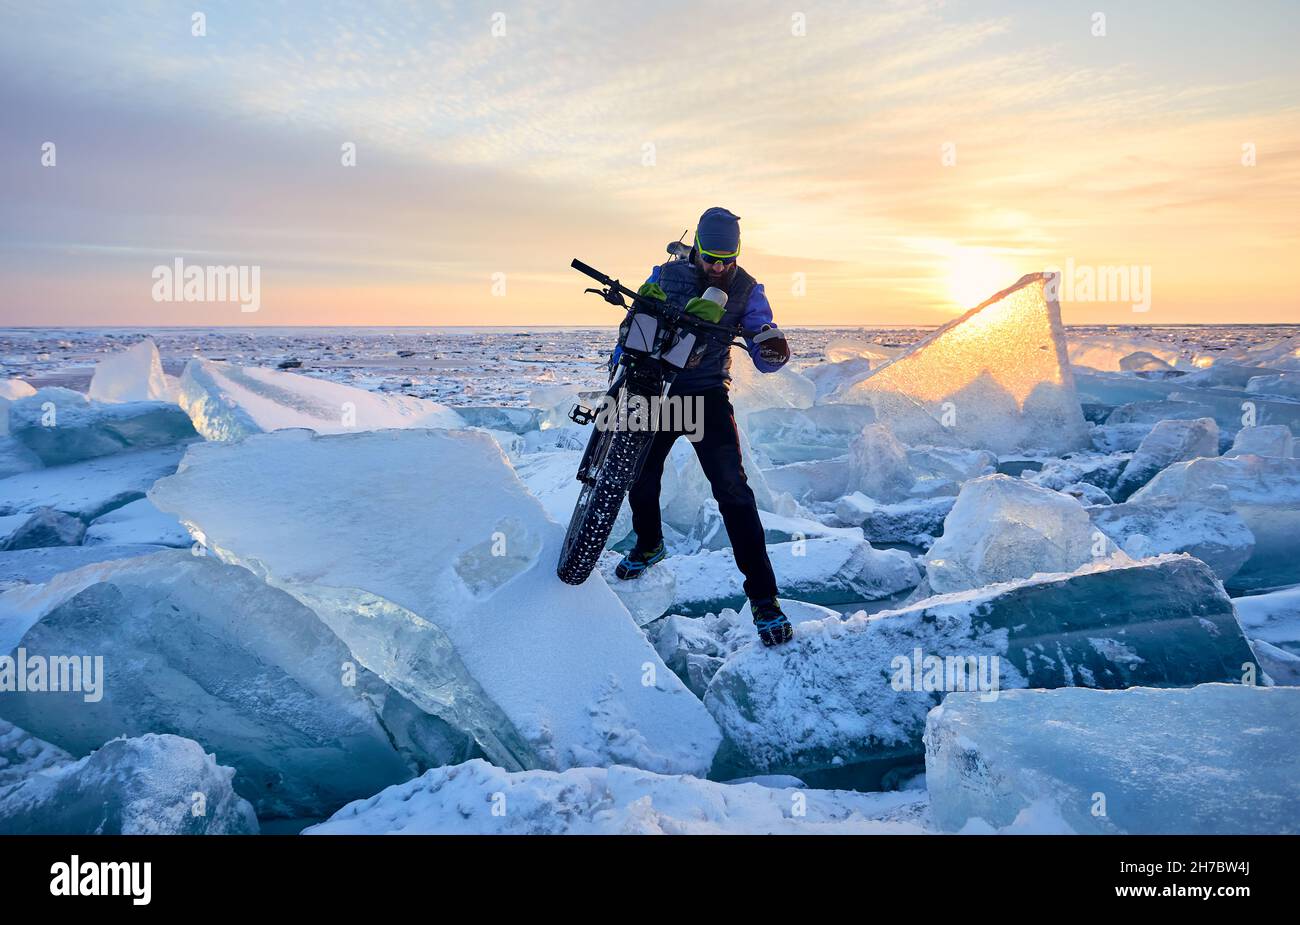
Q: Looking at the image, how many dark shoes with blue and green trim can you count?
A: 2